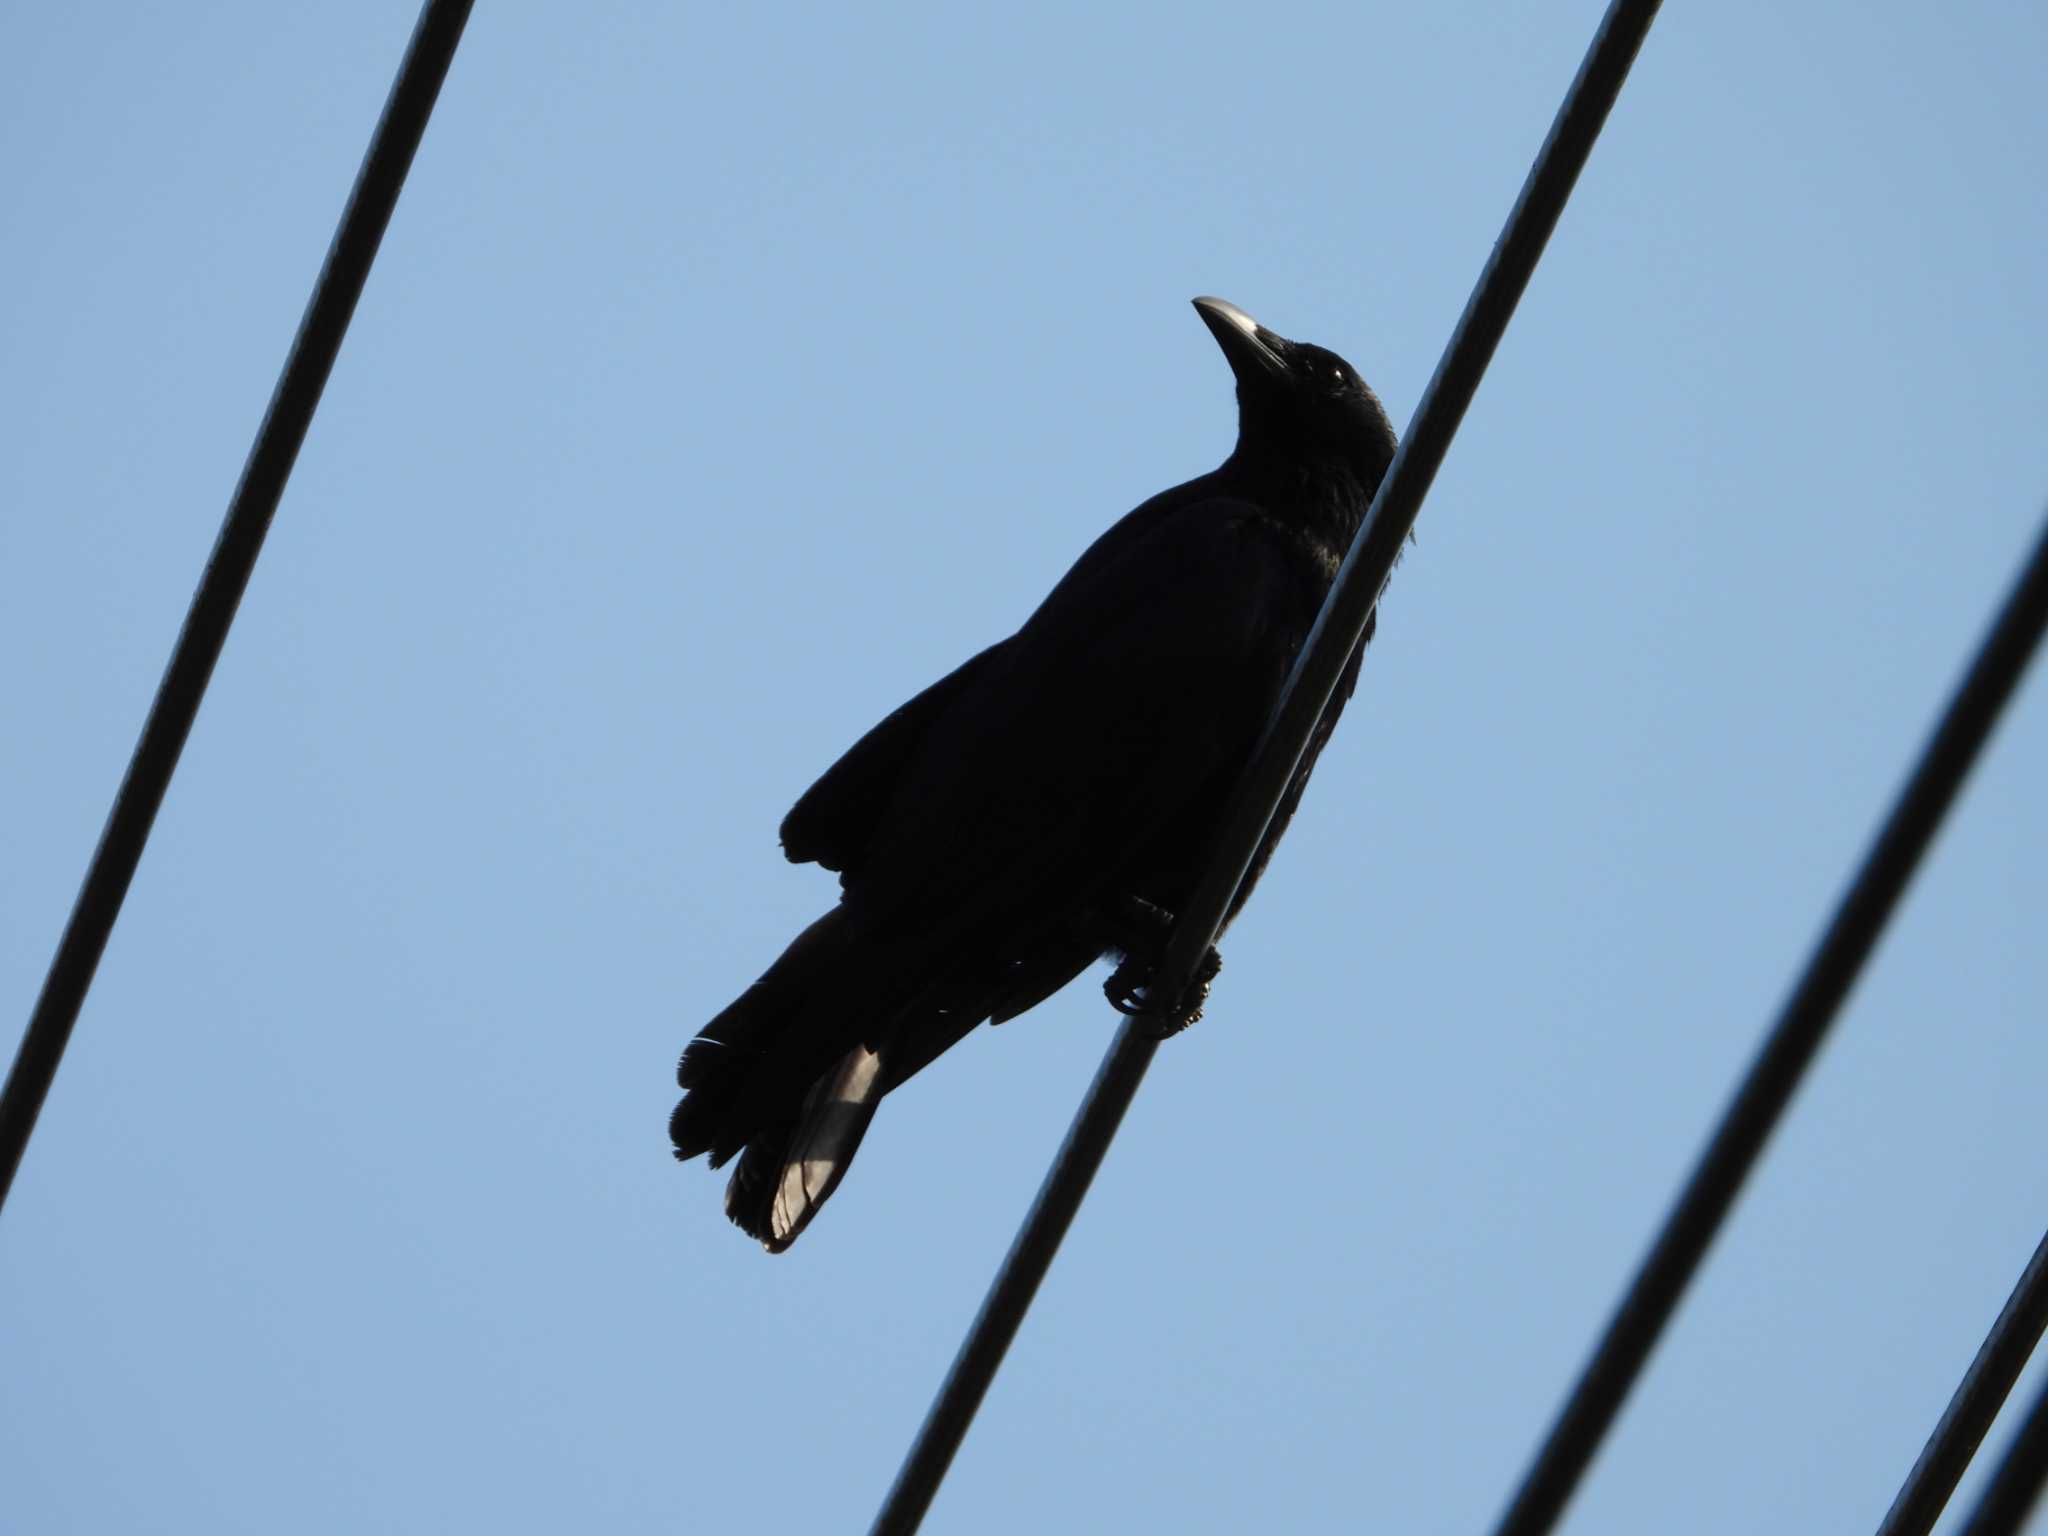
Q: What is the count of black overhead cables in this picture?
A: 5